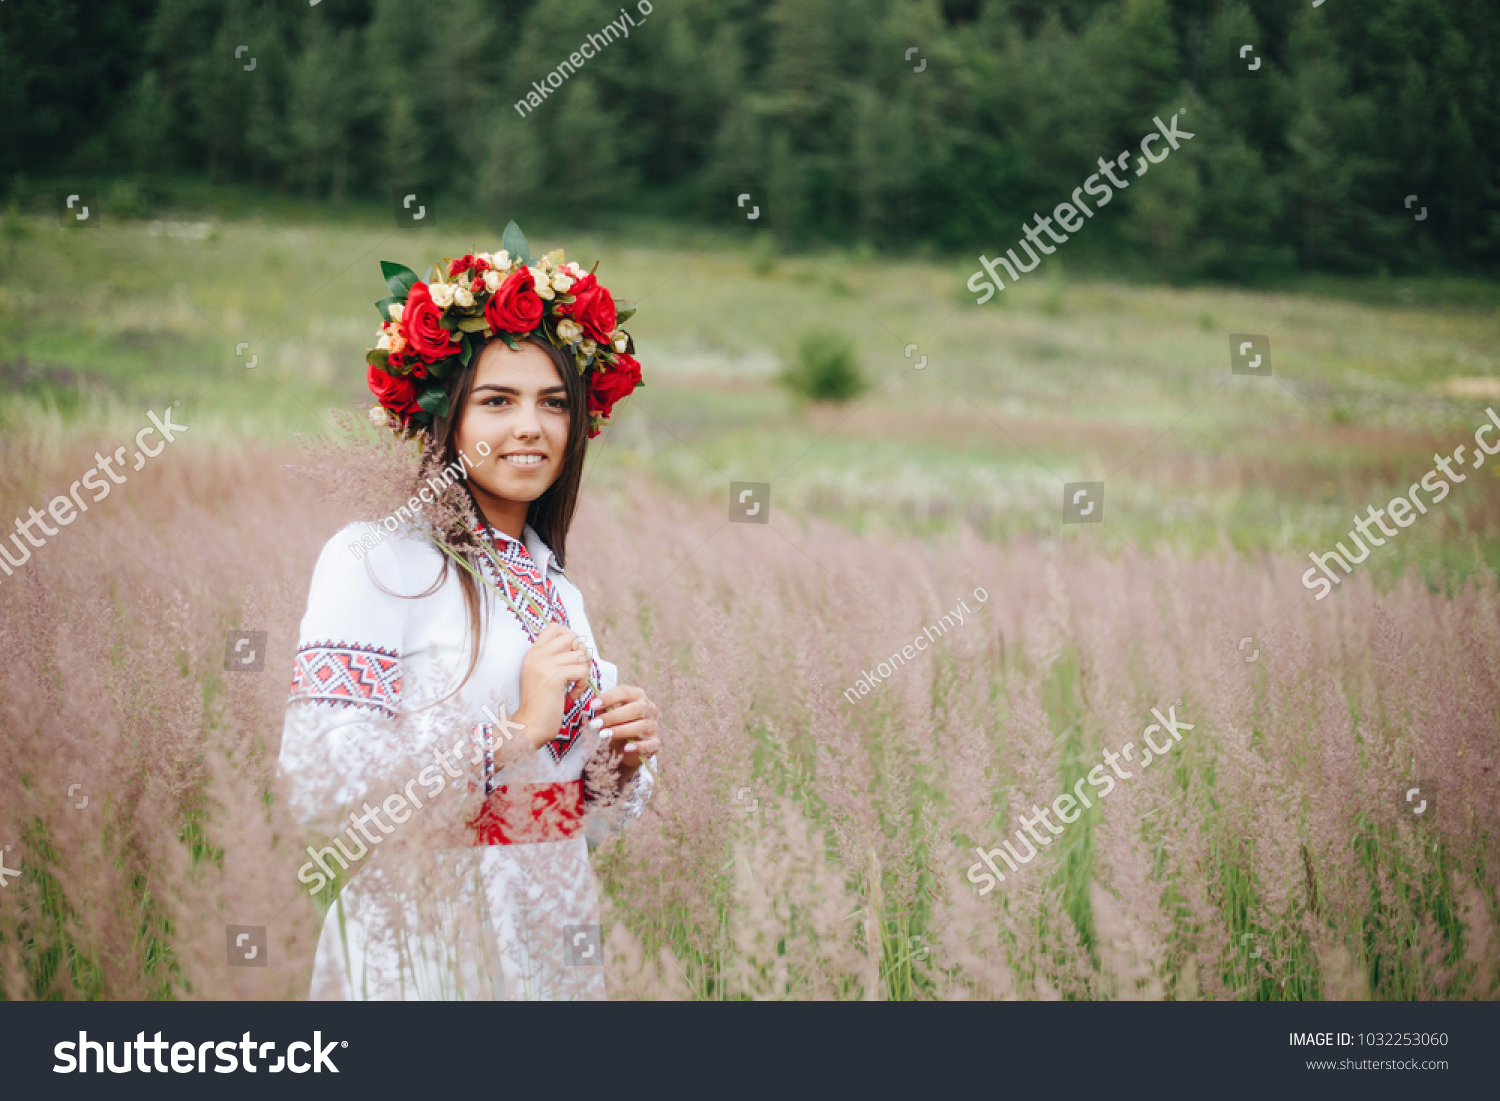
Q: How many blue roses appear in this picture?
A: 0